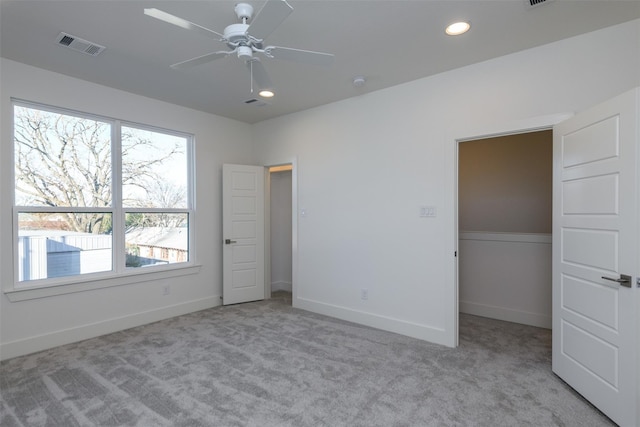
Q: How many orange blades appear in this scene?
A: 0